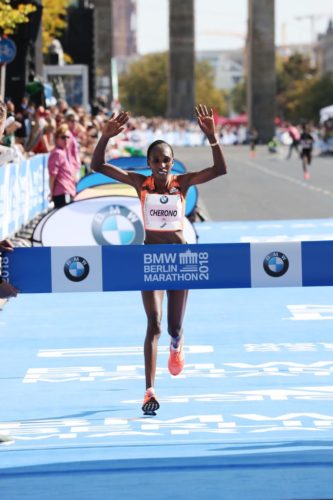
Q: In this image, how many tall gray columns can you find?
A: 3